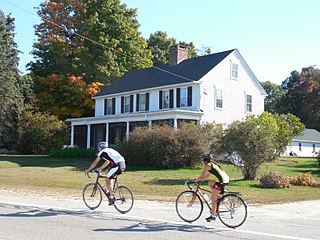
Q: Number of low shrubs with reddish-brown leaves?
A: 2